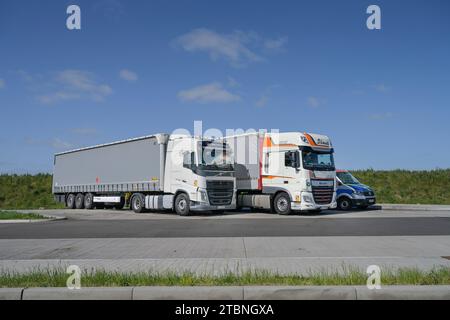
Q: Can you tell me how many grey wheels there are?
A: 7